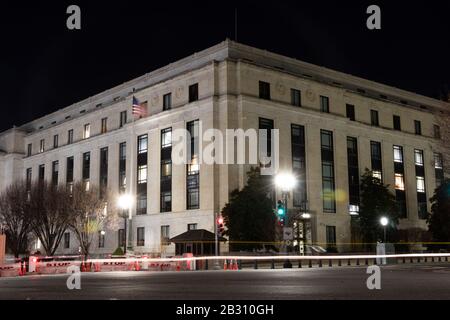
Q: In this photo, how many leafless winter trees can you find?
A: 3